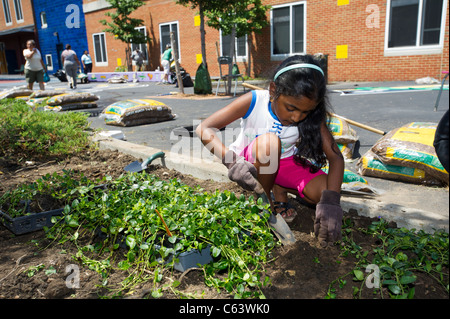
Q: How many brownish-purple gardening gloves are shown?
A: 2